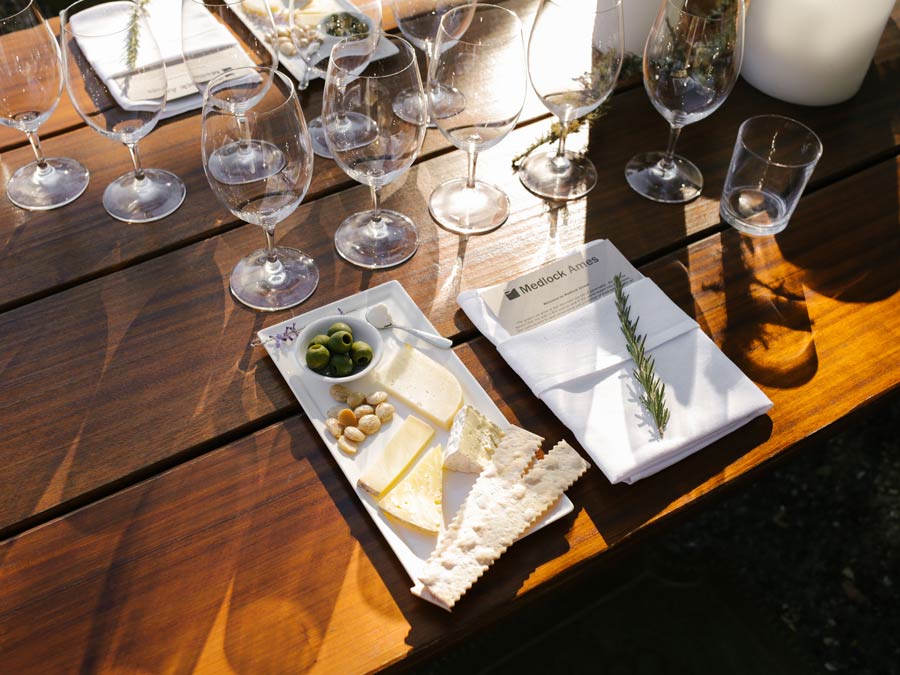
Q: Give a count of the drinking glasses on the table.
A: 11